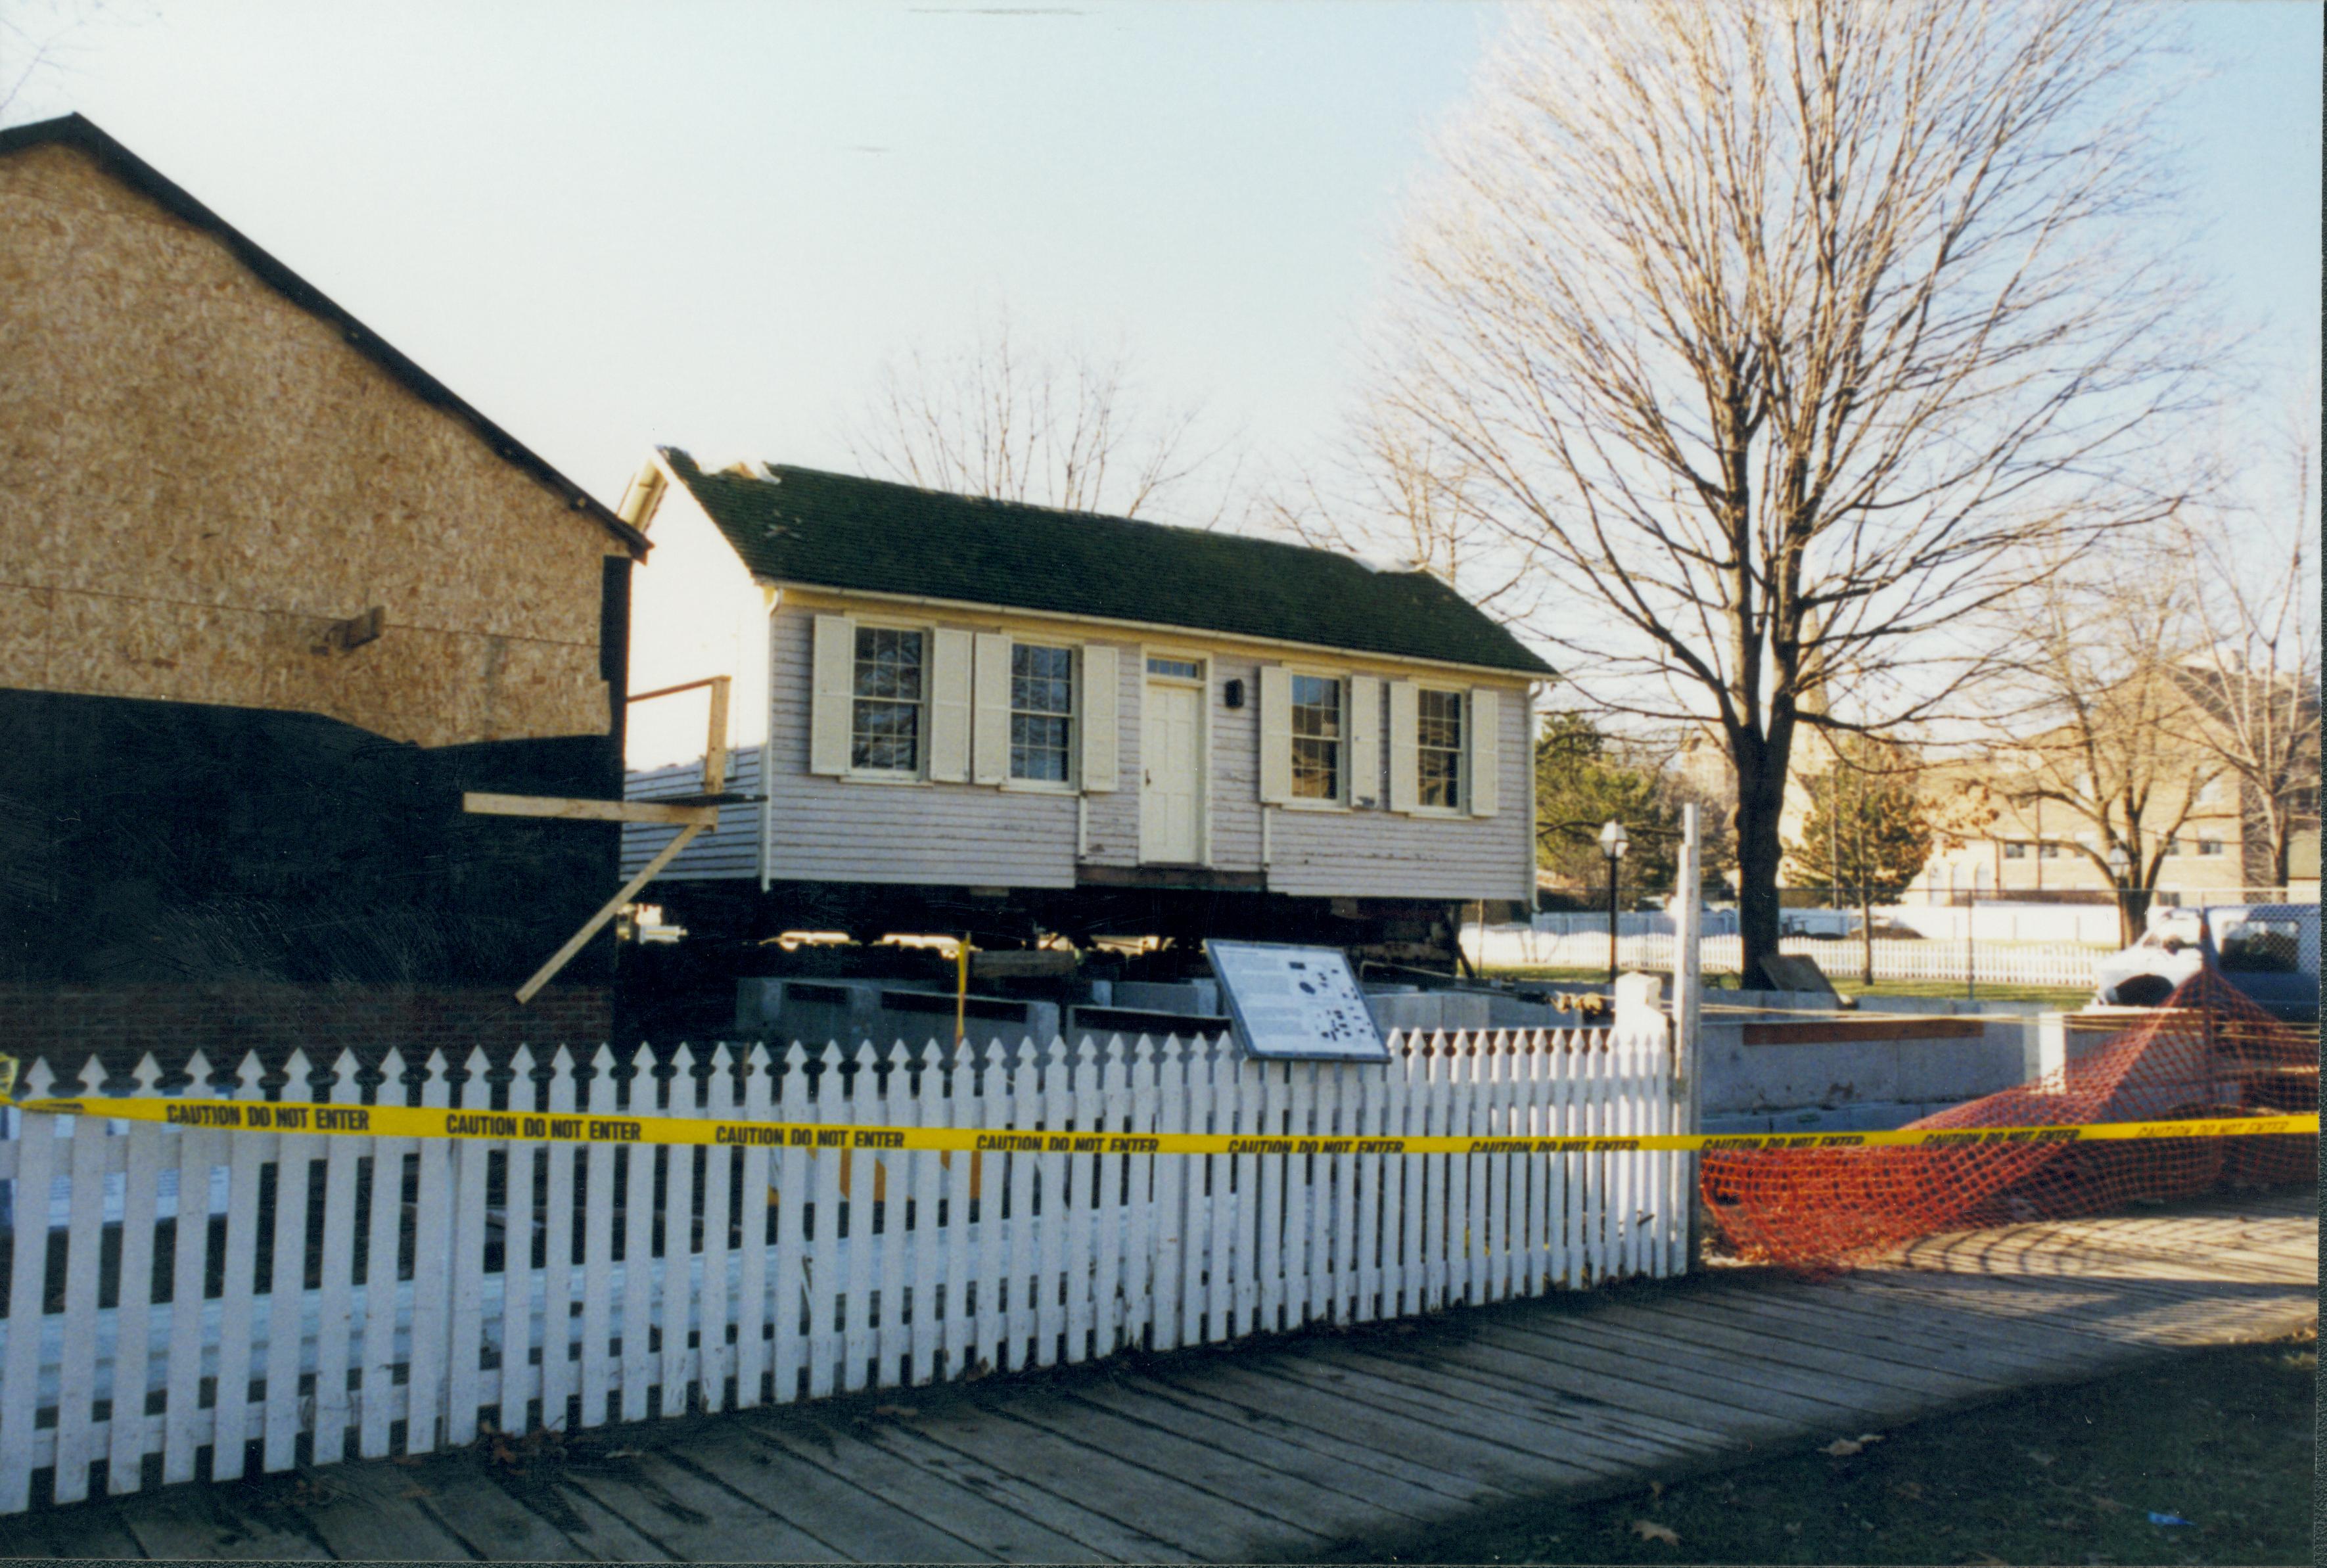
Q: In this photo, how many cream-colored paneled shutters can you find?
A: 8